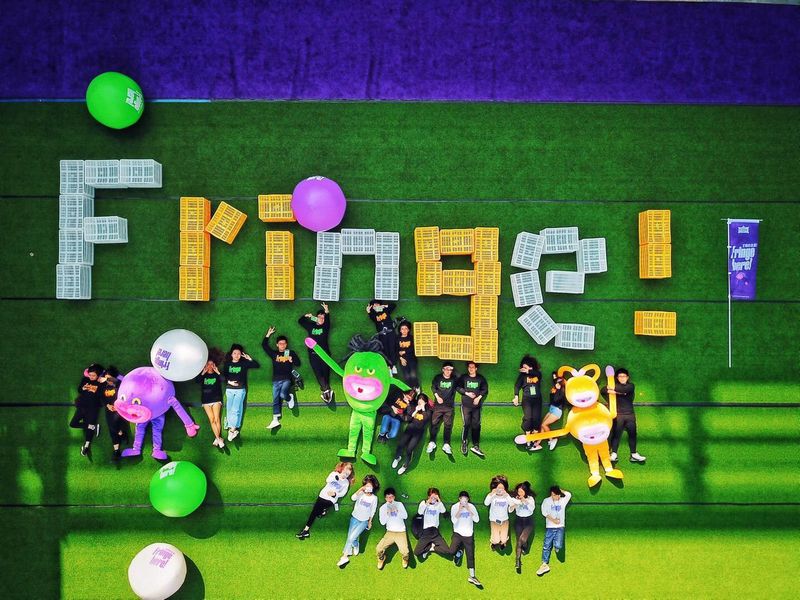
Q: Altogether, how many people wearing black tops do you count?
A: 15